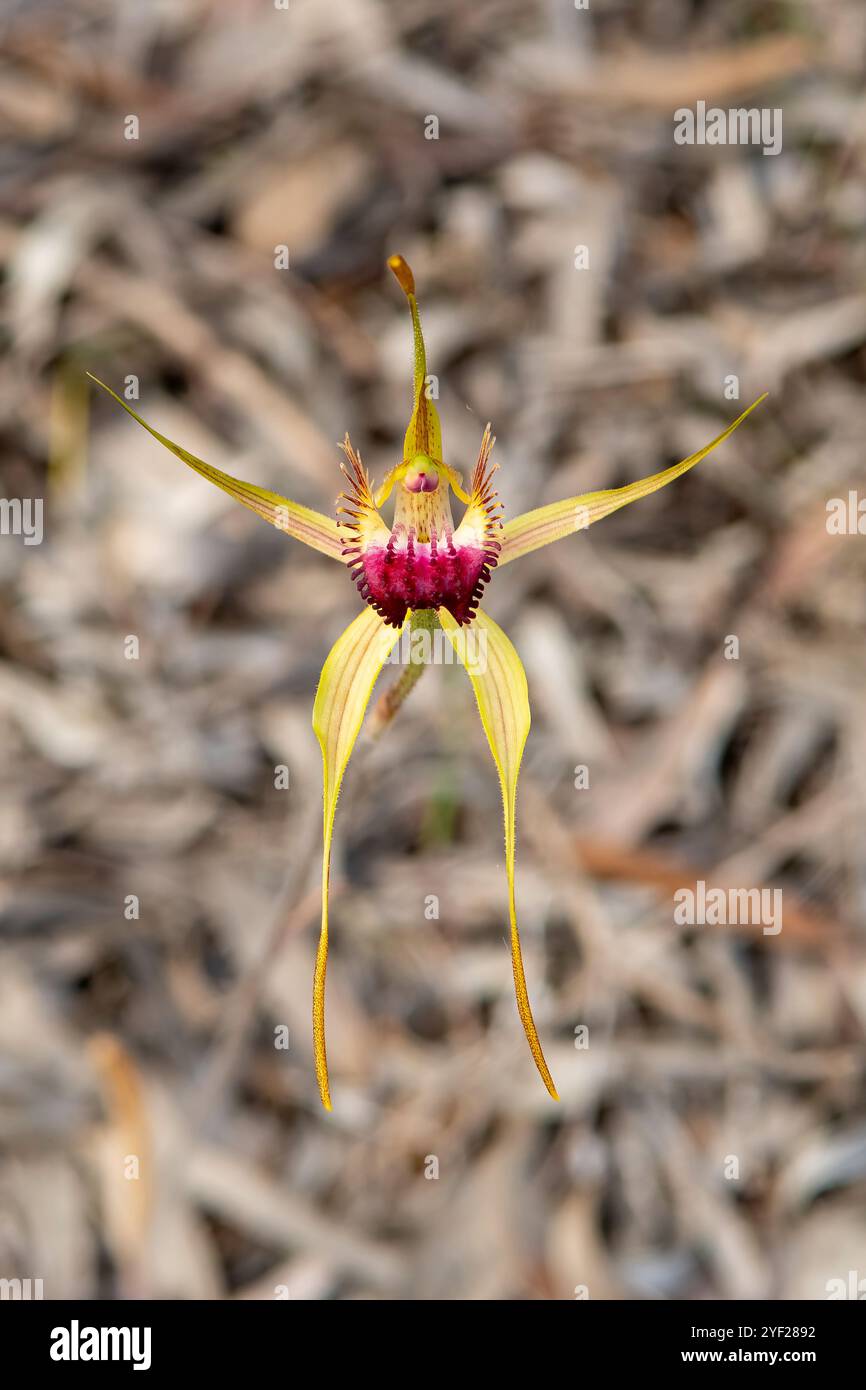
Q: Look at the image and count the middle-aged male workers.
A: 0